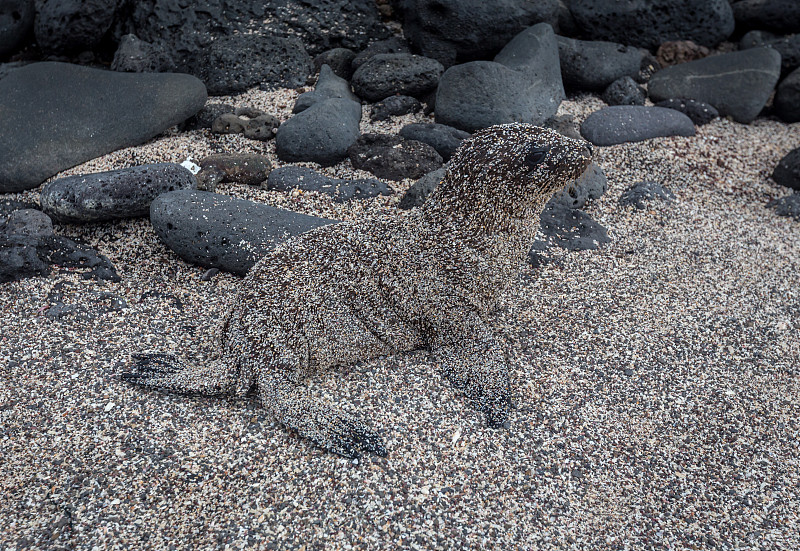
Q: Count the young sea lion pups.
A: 1